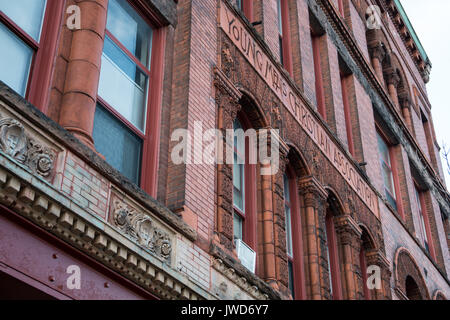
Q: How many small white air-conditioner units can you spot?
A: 1